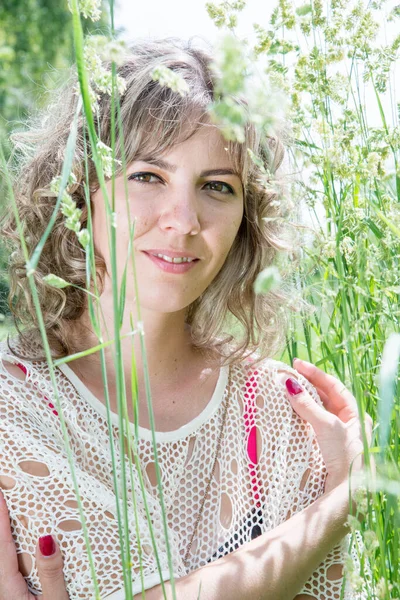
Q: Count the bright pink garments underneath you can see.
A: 1